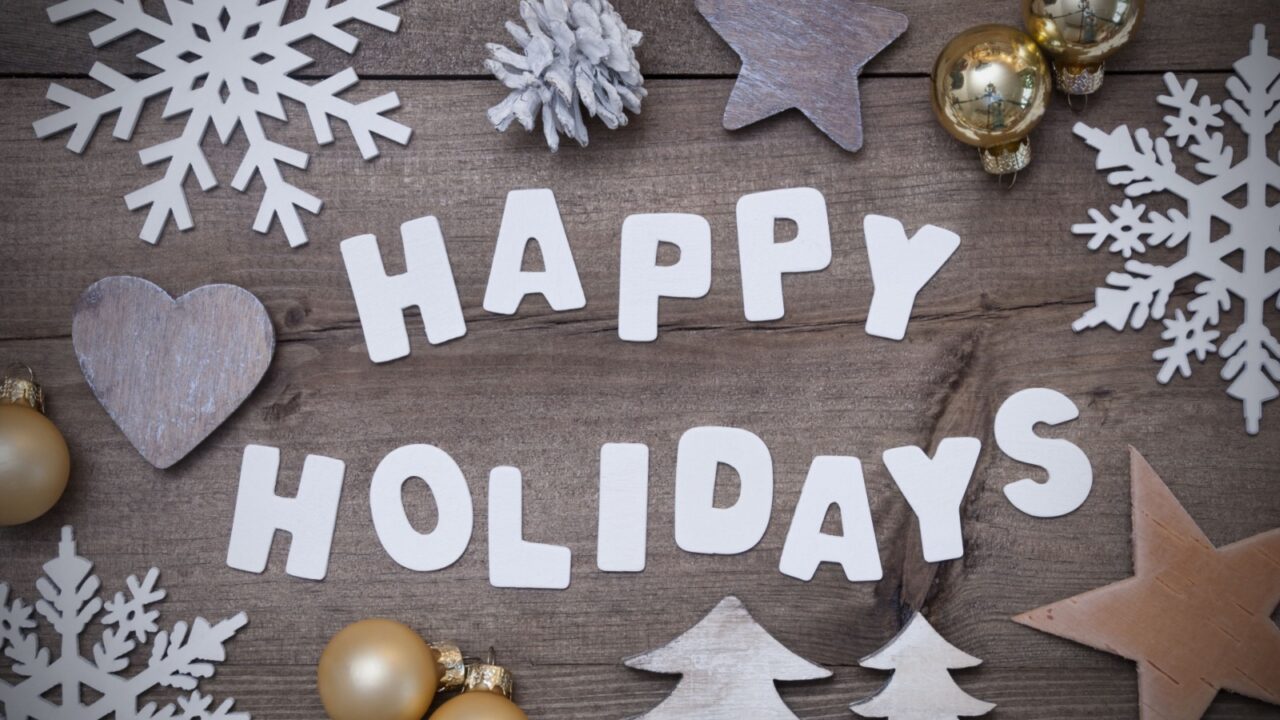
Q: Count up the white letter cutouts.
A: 13